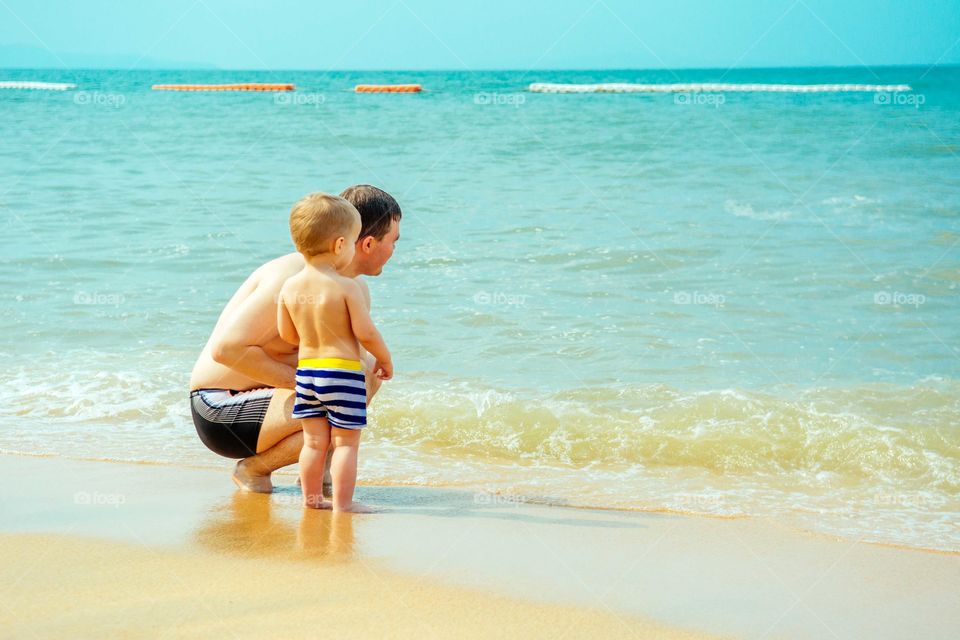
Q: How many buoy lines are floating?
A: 4